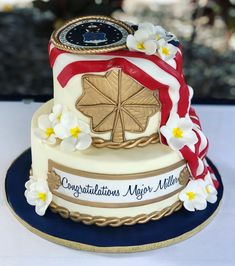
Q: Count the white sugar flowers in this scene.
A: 10